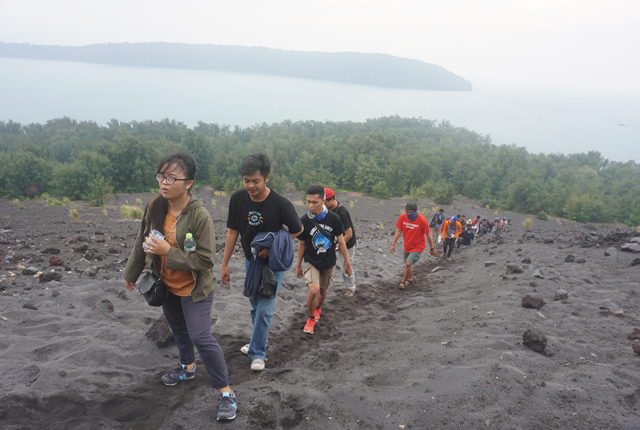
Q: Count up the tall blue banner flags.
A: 0